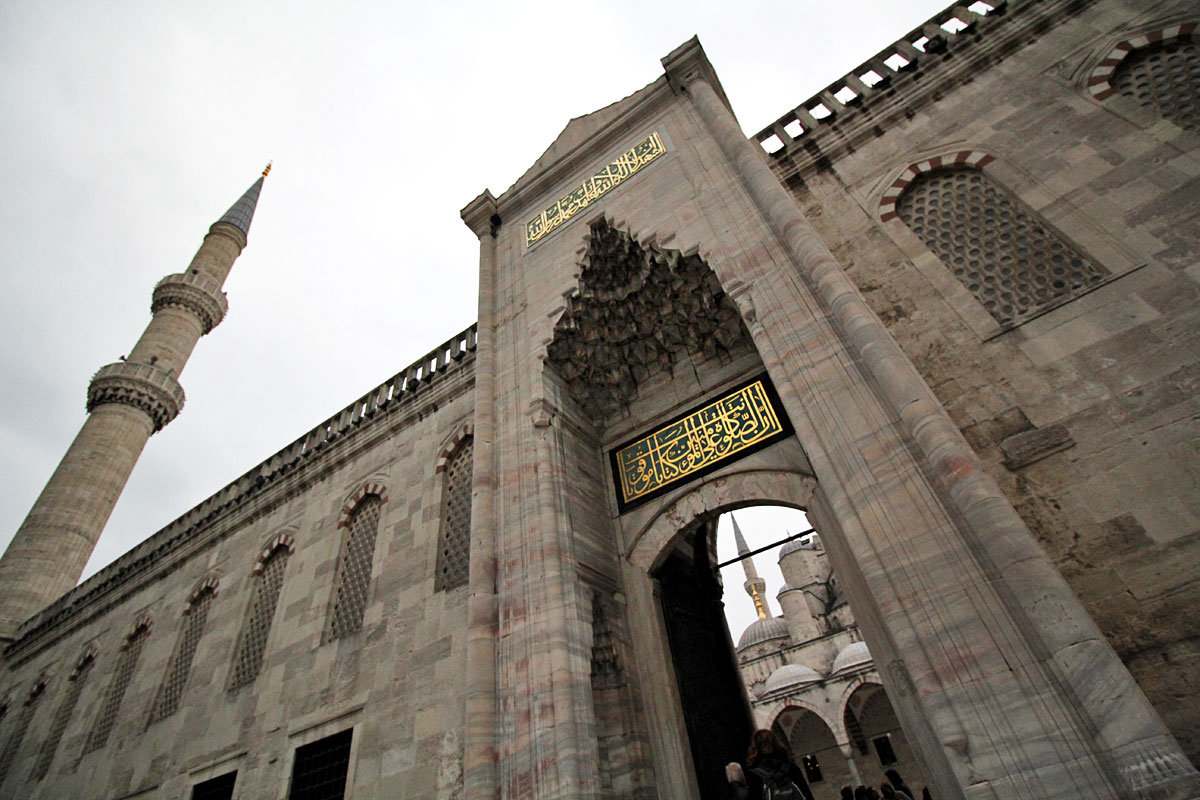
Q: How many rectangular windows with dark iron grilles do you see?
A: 2